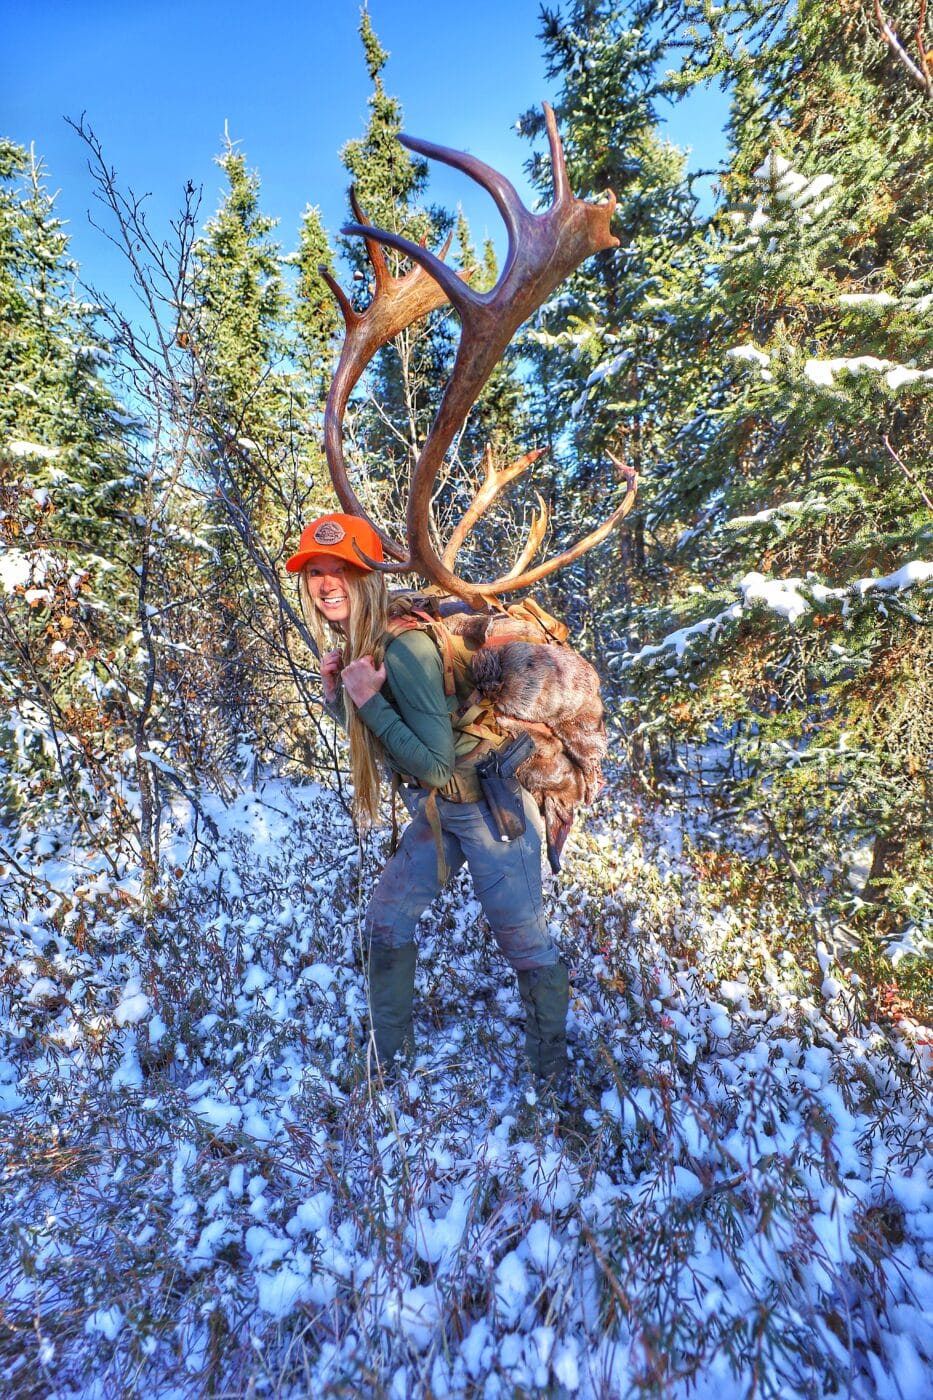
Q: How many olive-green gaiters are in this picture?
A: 2